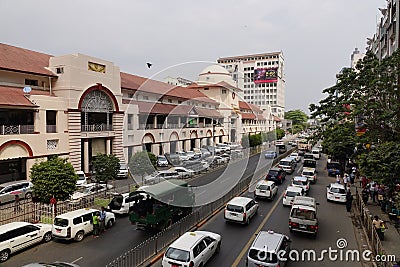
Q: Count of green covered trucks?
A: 1